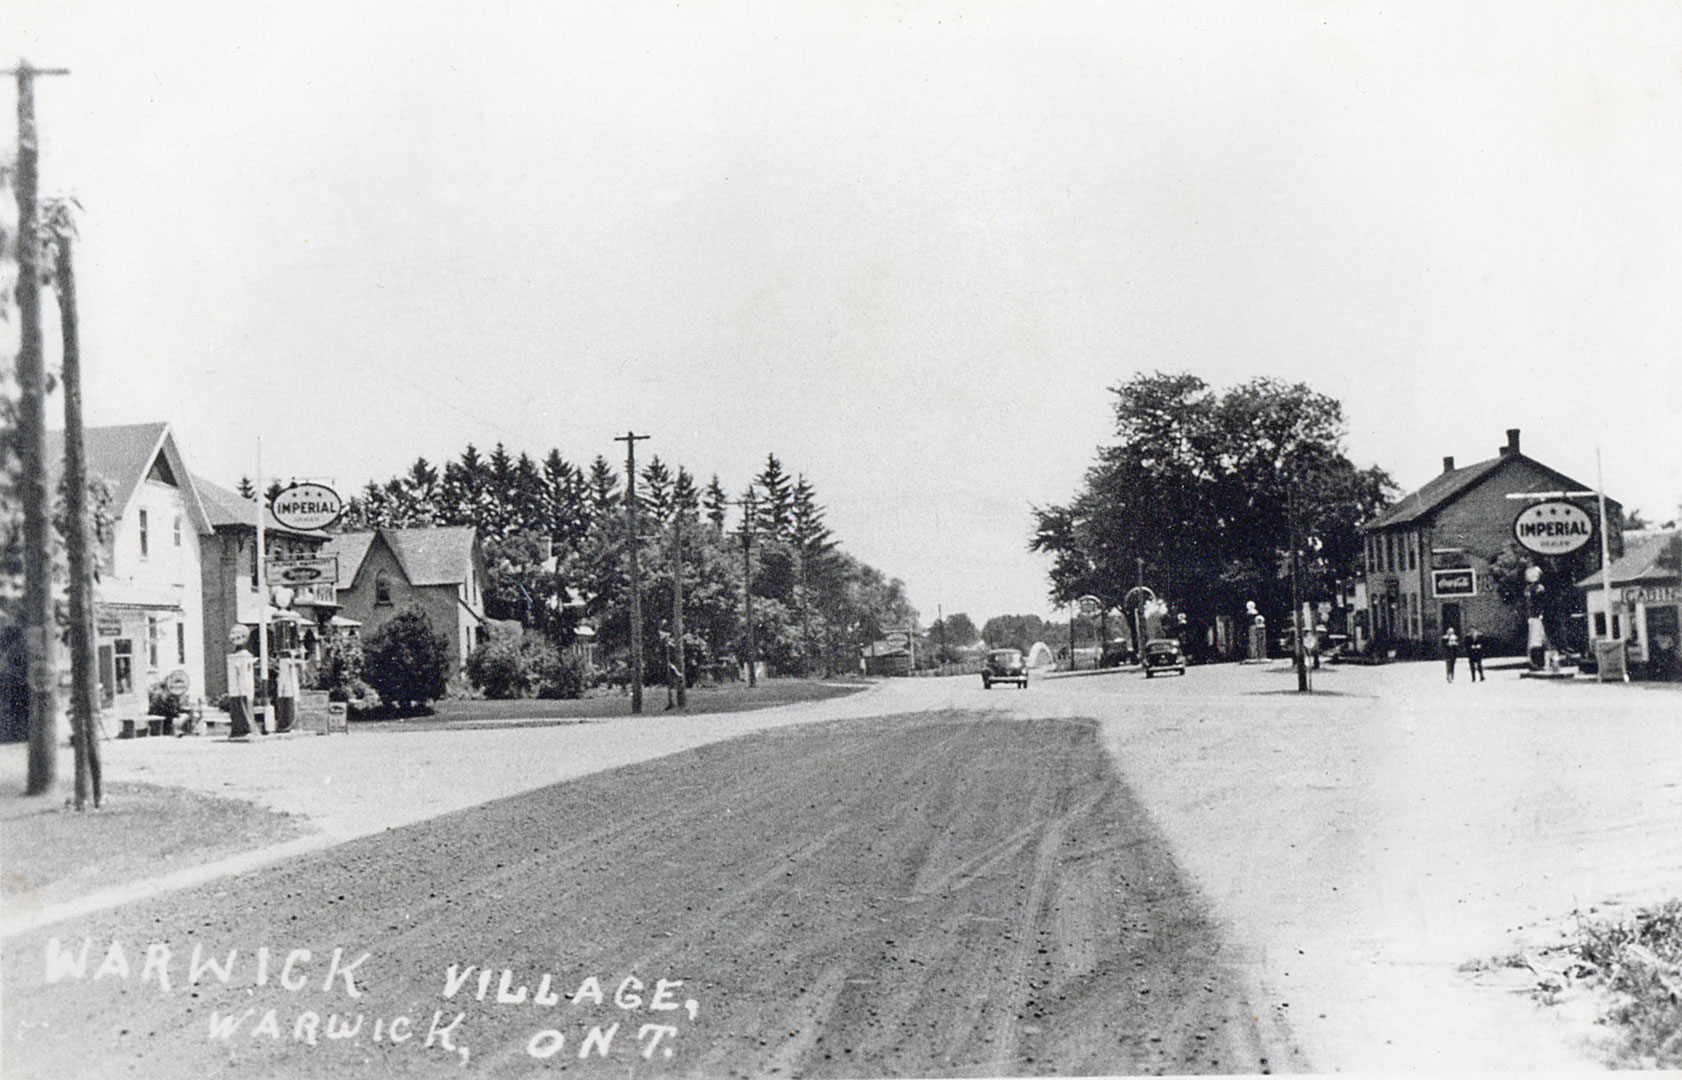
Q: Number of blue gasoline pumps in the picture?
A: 0